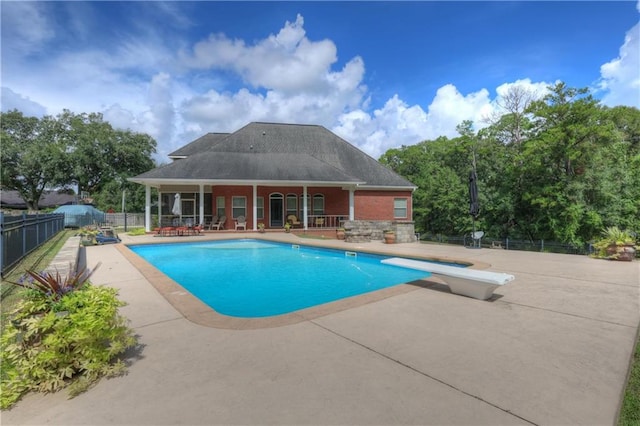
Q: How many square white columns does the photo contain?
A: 5